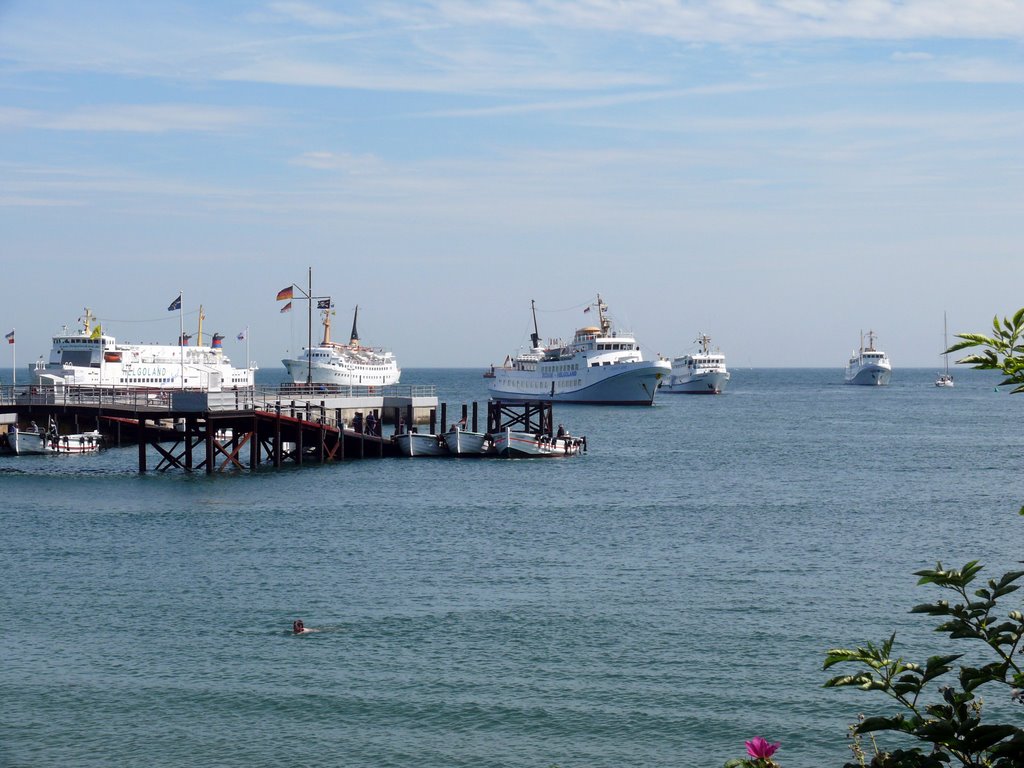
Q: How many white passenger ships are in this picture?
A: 5